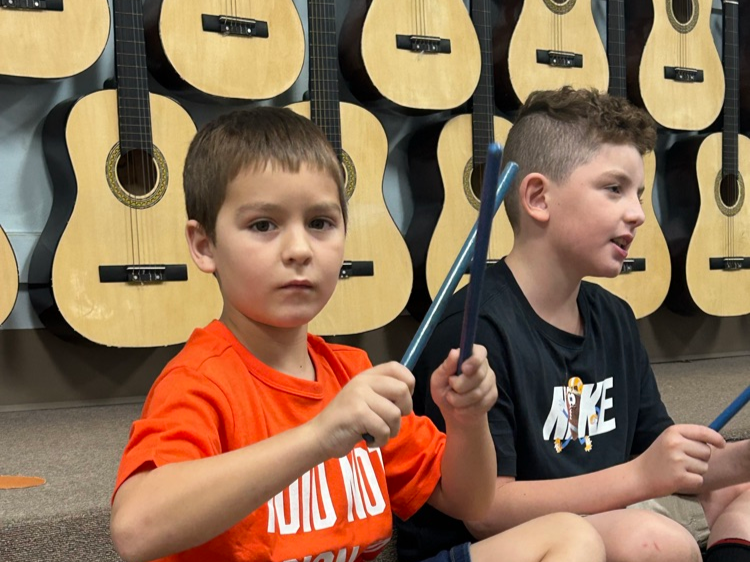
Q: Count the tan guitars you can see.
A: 11